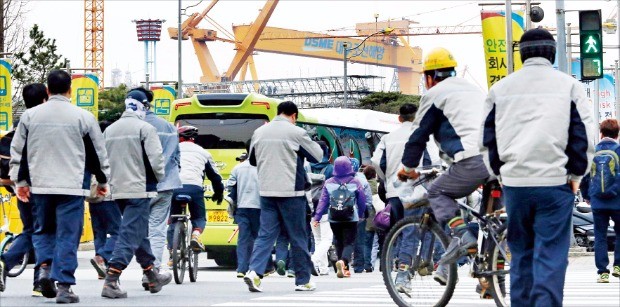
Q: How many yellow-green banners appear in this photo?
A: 4